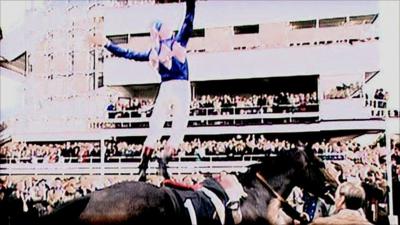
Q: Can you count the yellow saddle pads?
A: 0